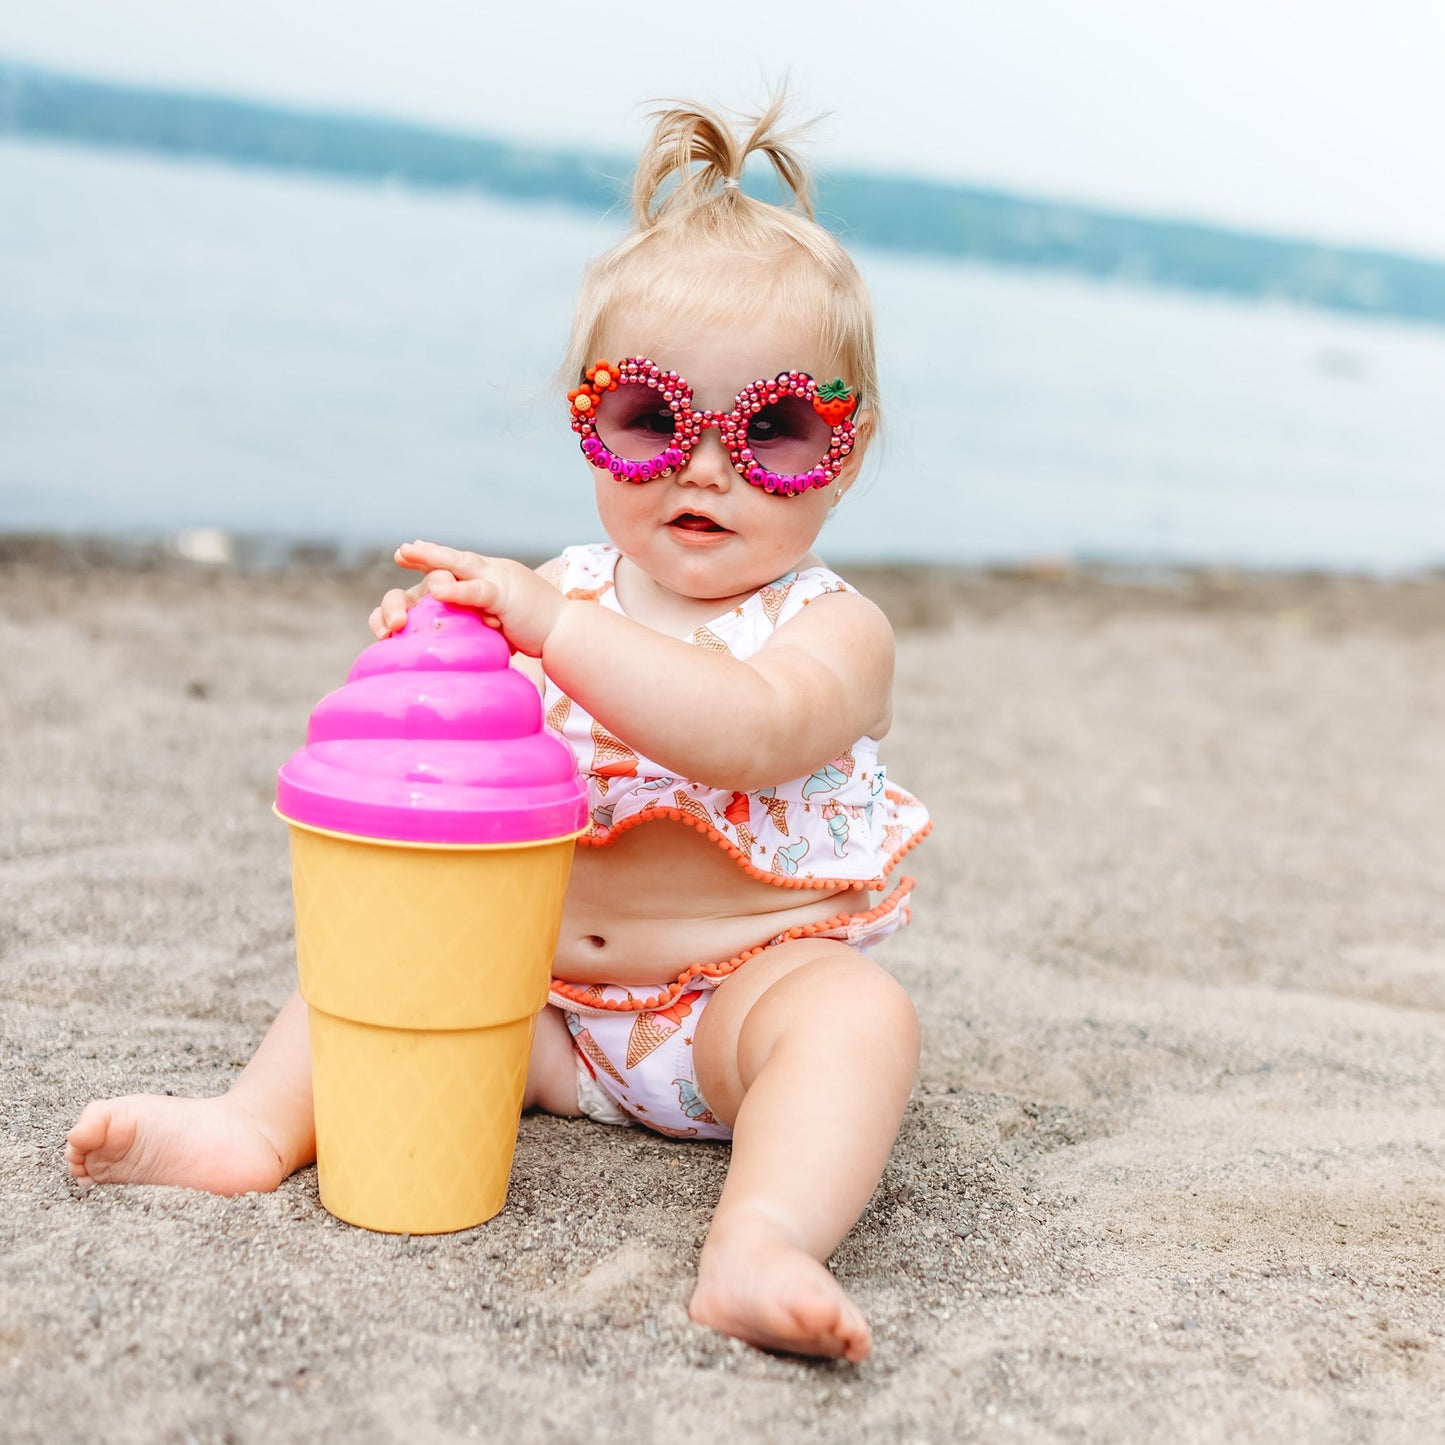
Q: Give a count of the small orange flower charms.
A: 2